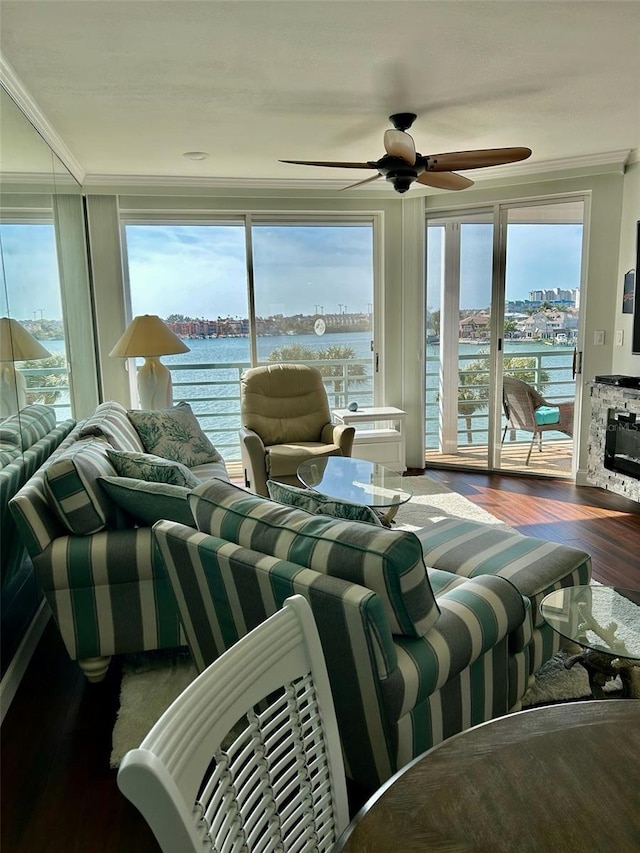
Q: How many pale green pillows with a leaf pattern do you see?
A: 3